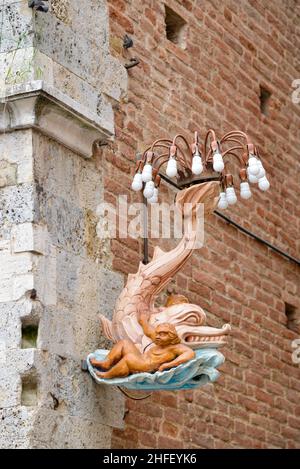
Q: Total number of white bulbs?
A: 14